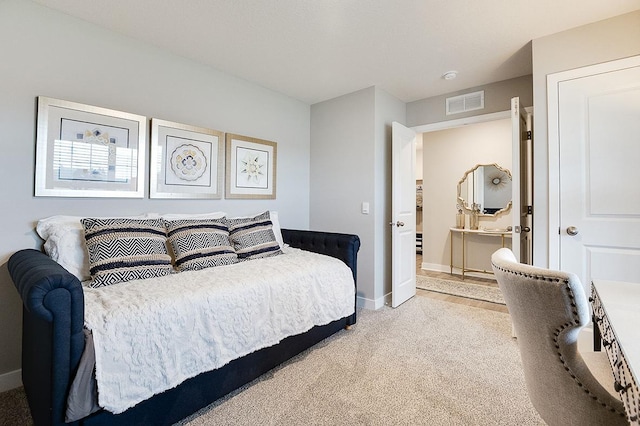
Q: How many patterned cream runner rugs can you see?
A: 1